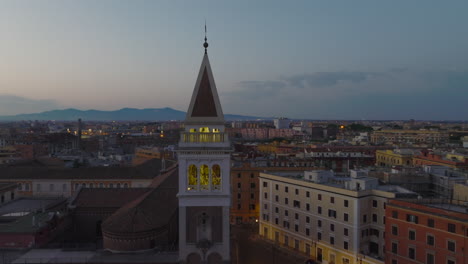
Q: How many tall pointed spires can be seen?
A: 1